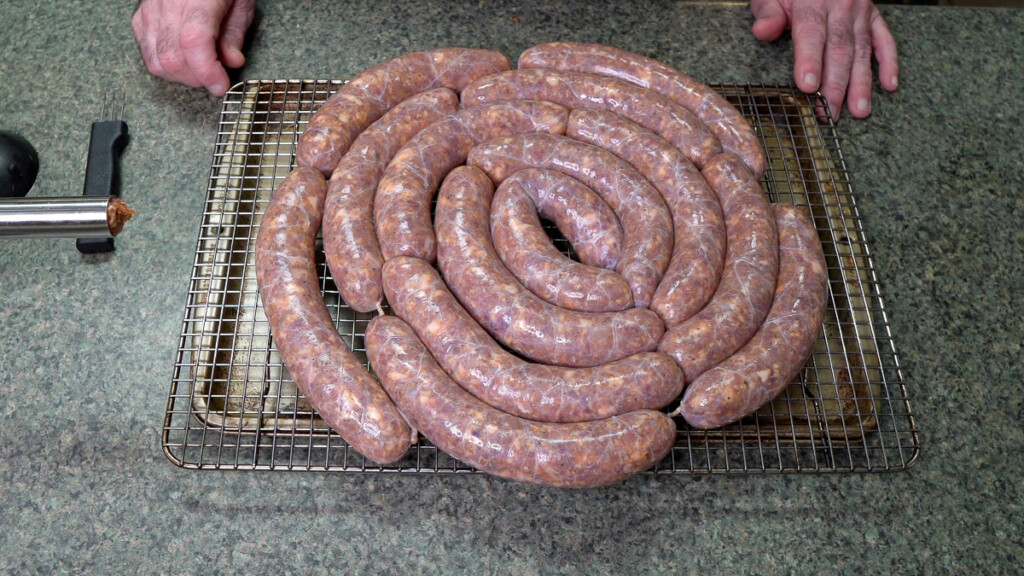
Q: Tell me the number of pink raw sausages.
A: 14